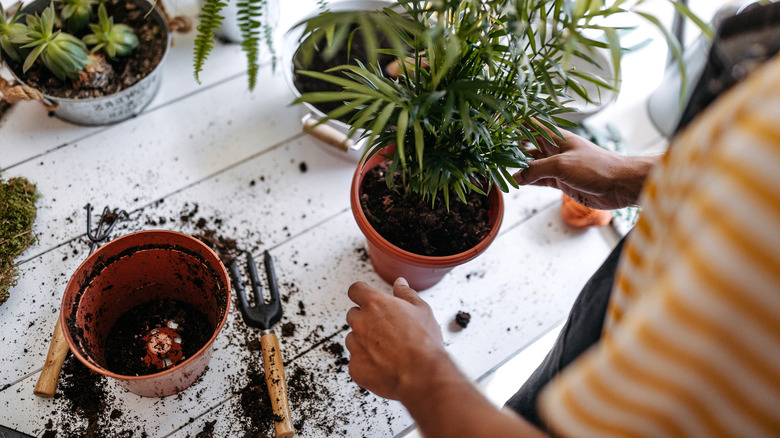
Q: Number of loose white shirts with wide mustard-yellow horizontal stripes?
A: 1